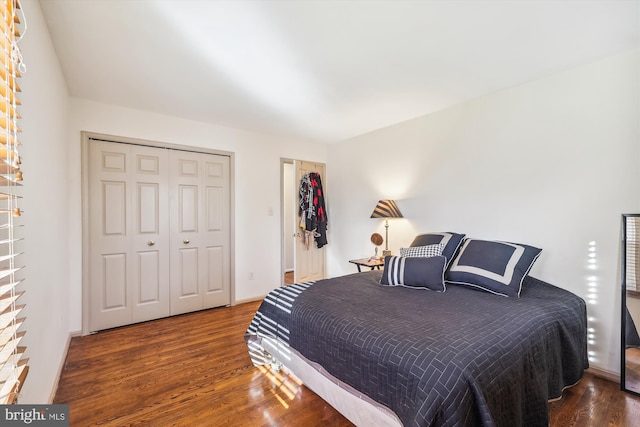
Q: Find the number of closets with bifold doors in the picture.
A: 1